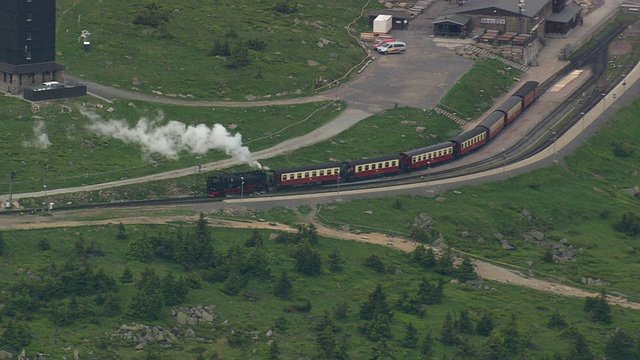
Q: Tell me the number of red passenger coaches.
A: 7